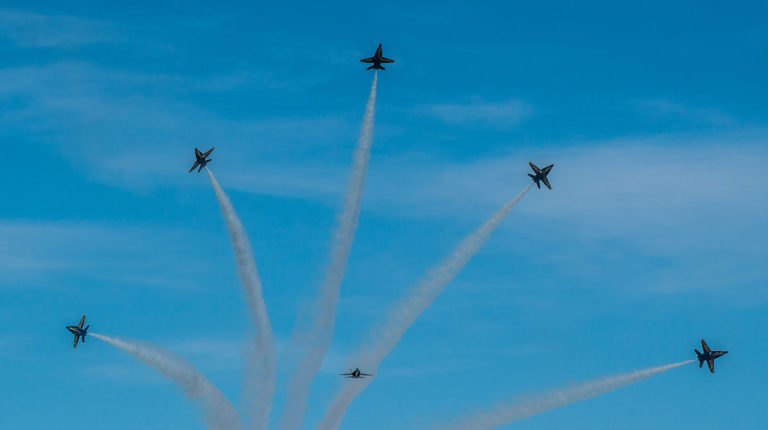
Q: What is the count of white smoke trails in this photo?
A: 5